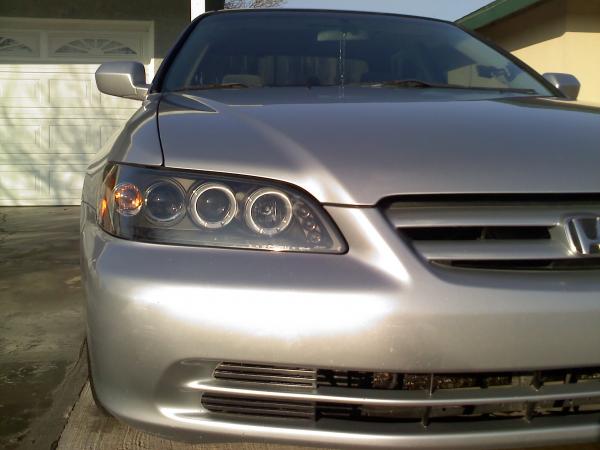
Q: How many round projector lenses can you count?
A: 3